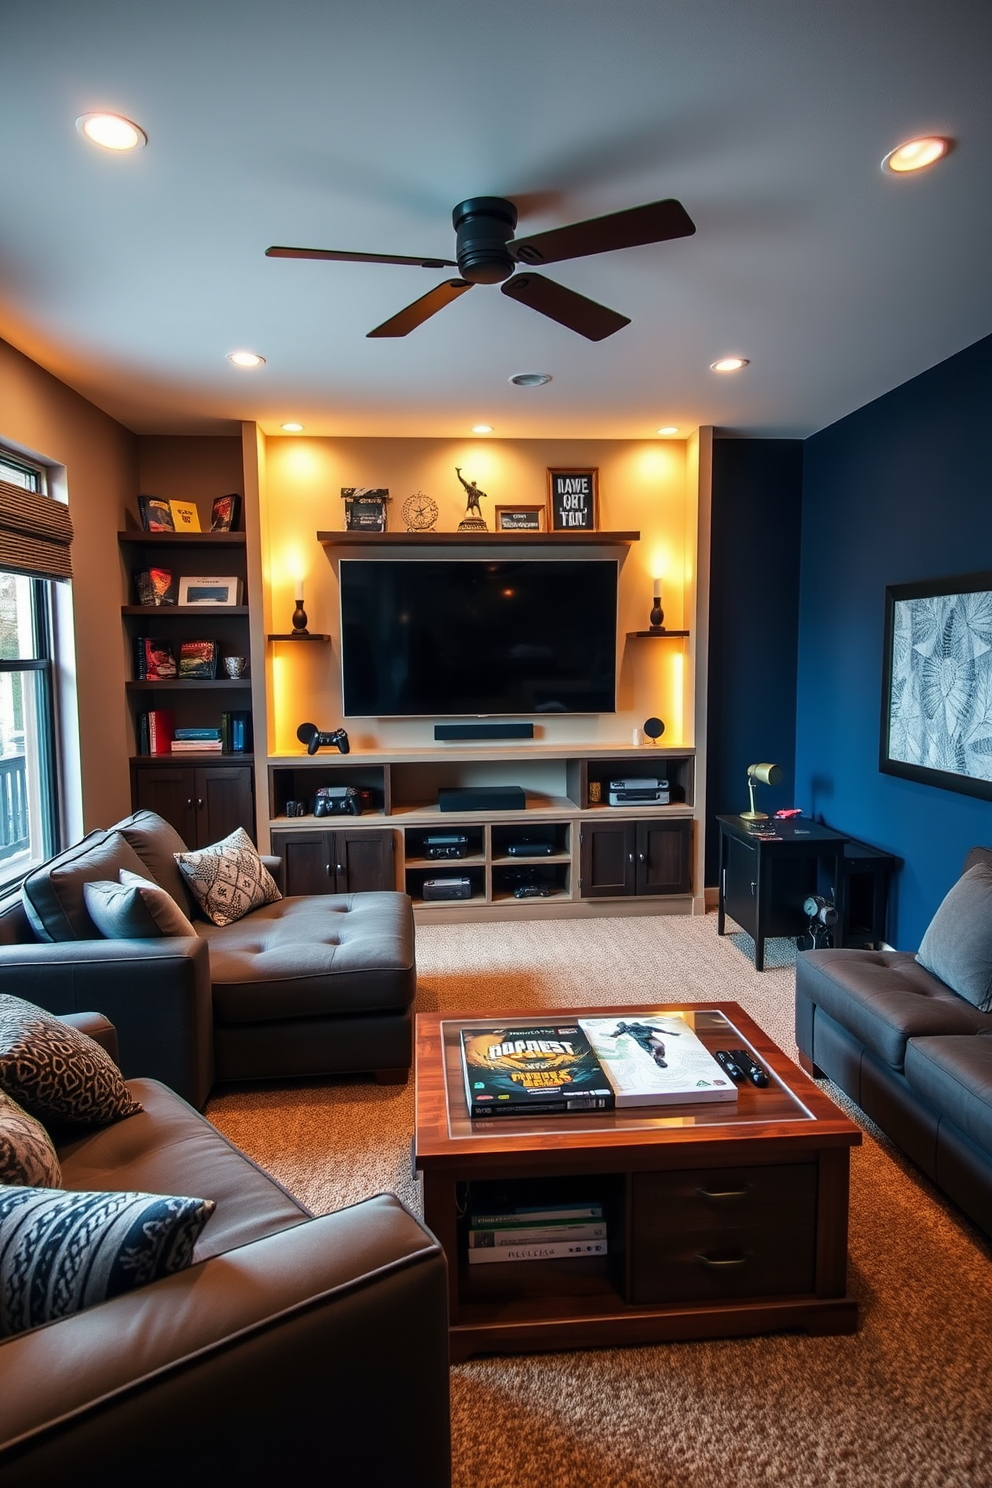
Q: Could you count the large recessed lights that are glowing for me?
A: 4